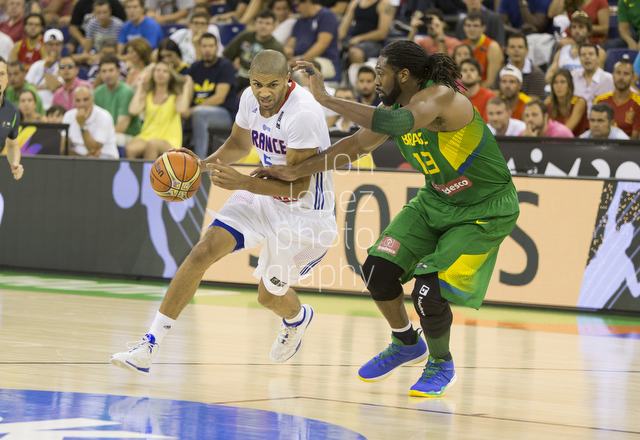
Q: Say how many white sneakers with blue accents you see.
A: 2